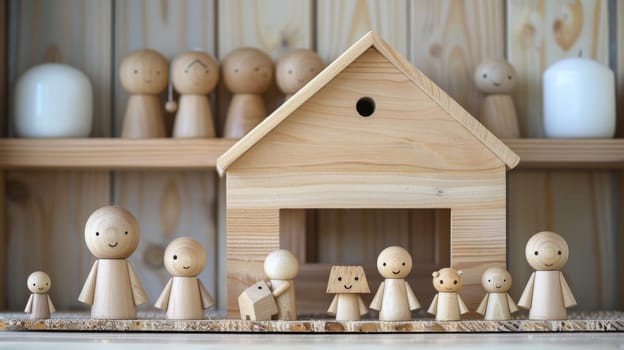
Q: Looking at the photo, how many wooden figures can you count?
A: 14